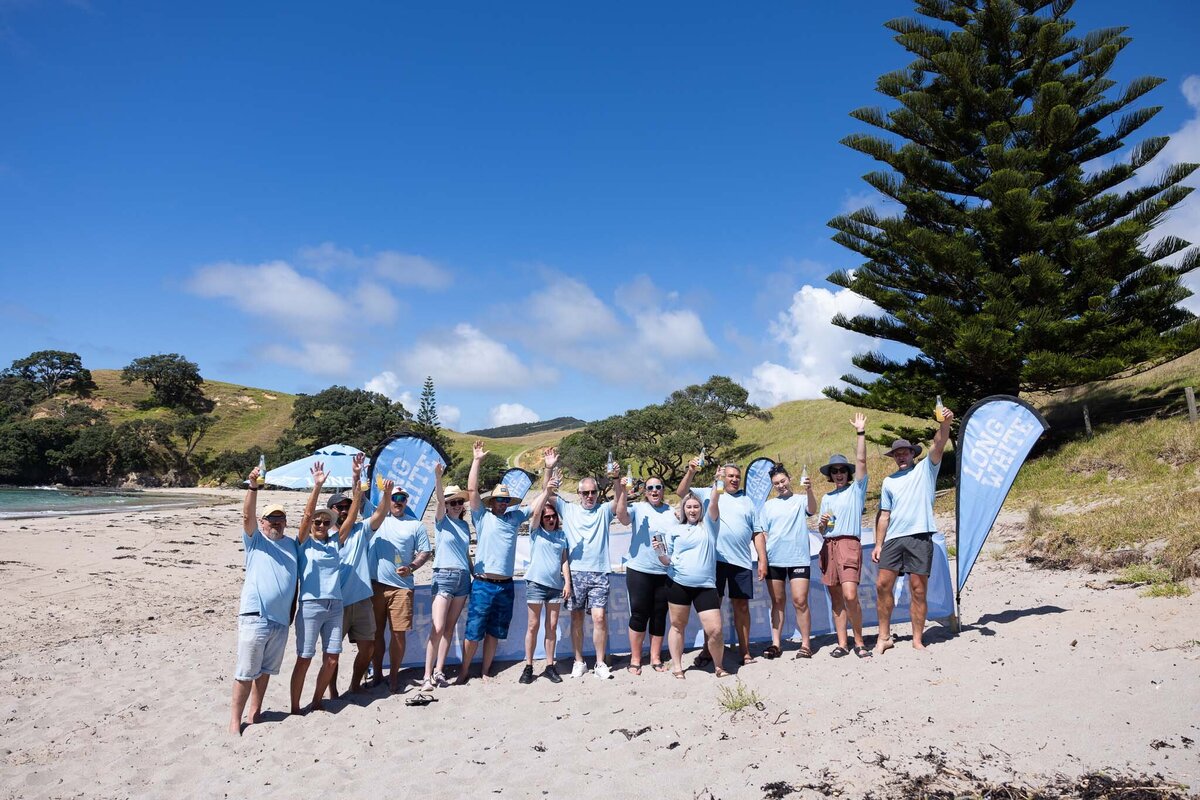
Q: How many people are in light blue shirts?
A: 14